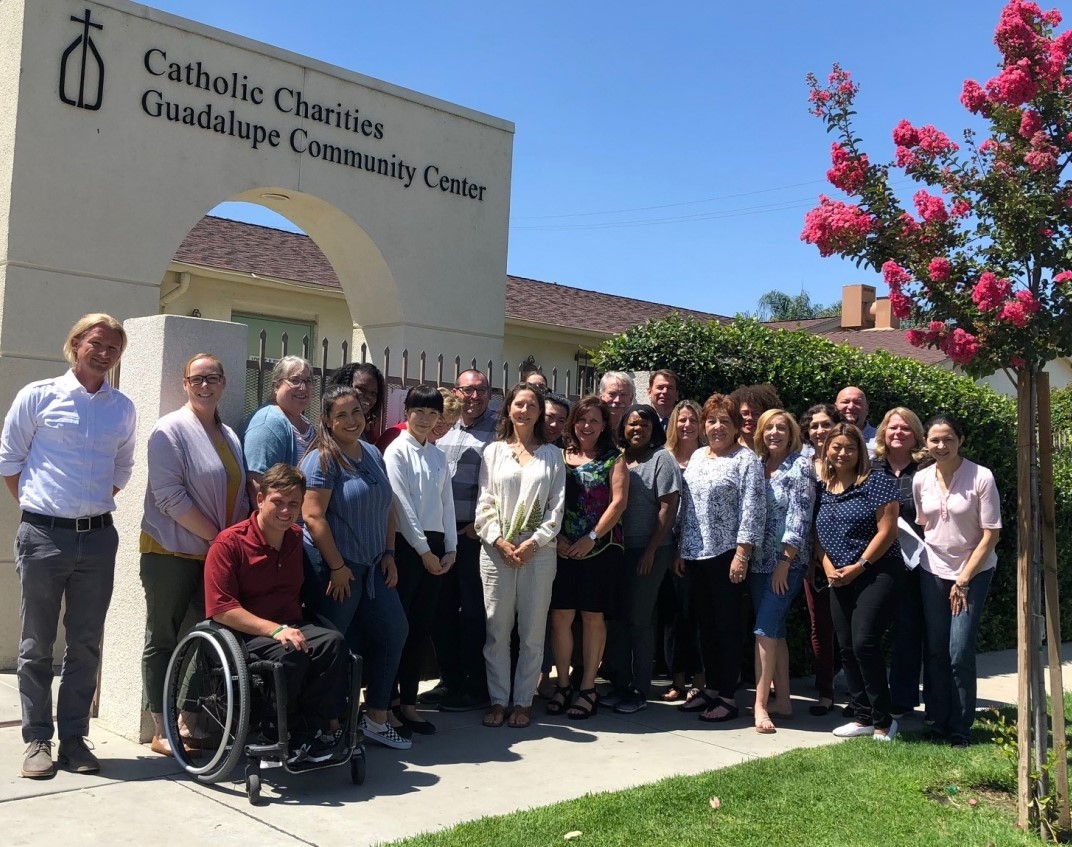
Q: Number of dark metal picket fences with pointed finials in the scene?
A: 1